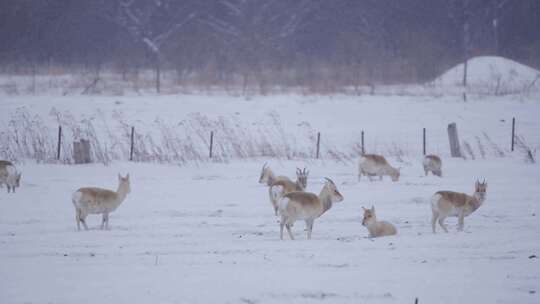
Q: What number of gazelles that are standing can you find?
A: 8